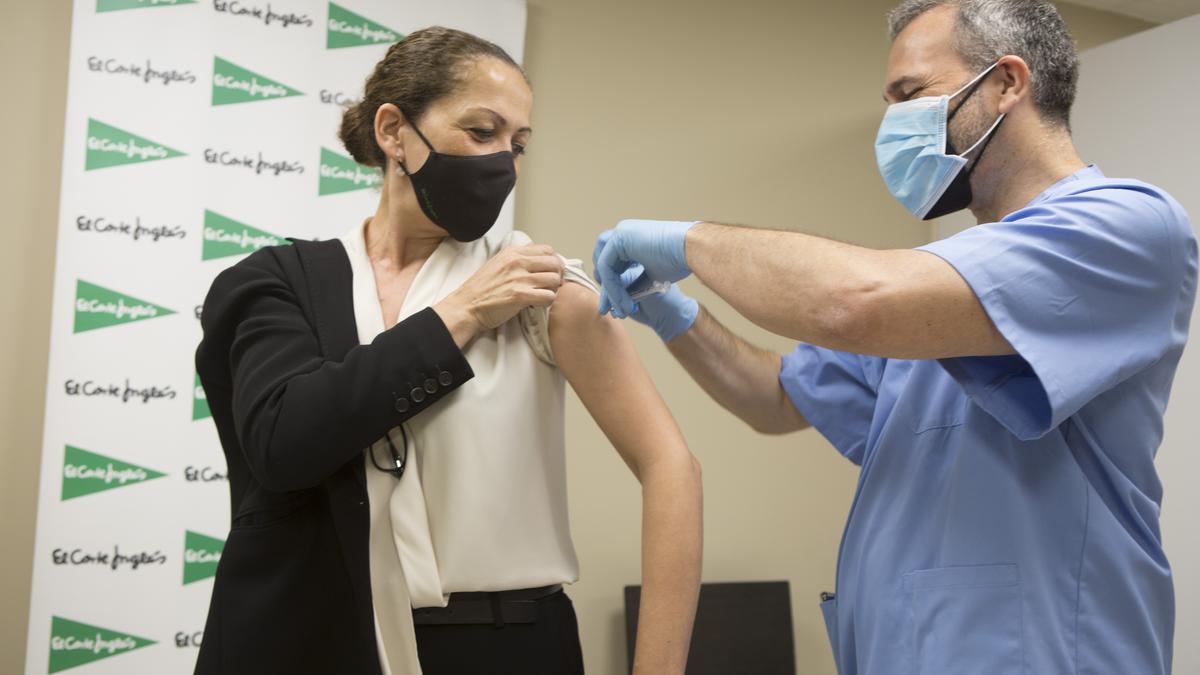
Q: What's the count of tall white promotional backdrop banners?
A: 1